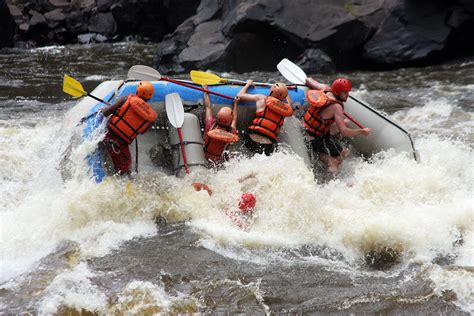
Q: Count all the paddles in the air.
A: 5